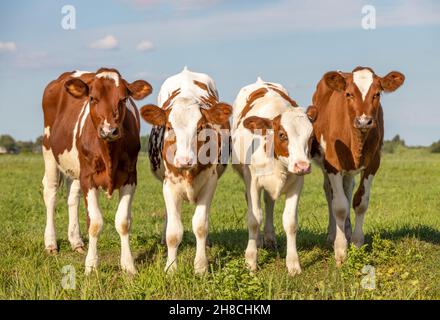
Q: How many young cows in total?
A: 4